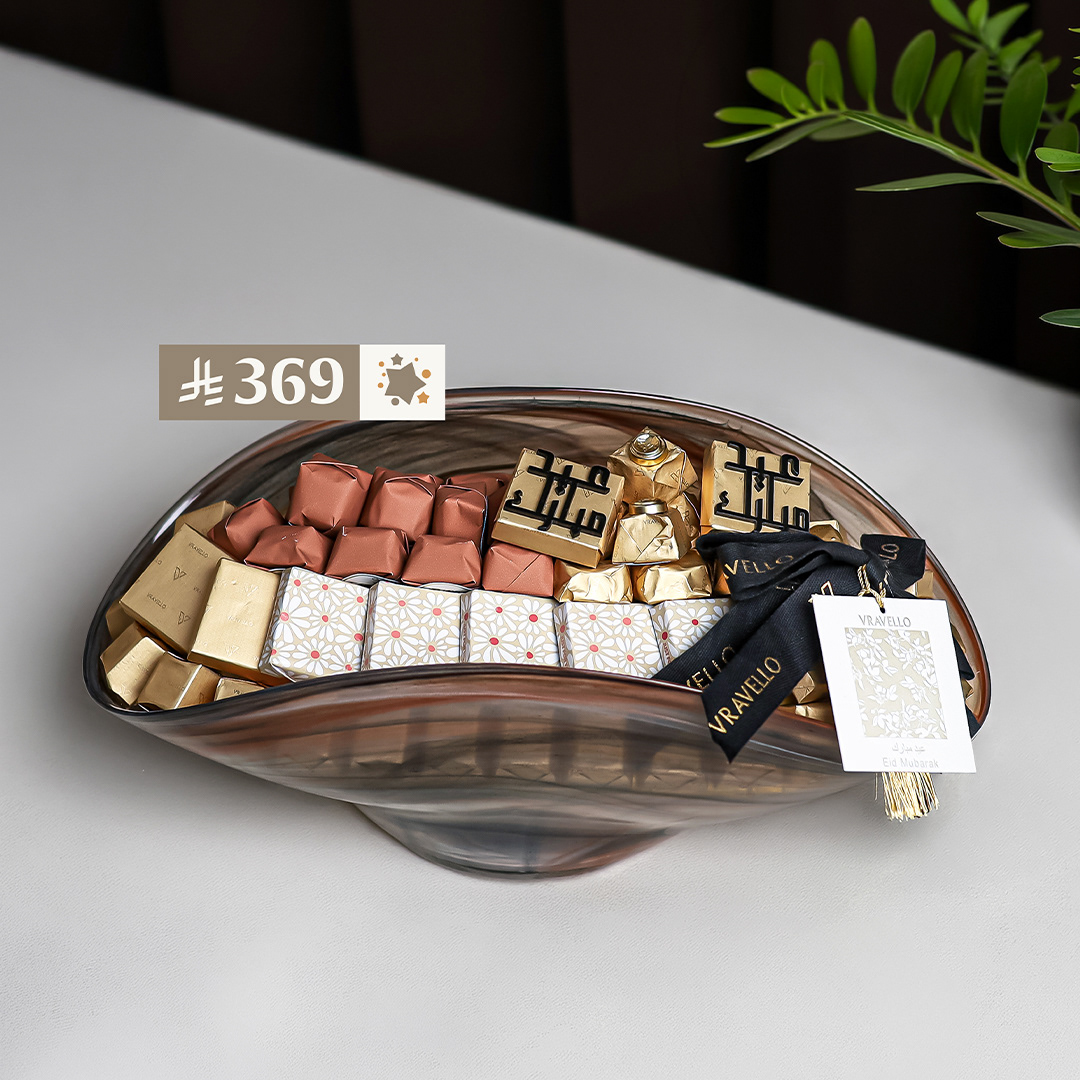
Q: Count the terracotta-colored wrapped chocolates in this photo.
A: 9